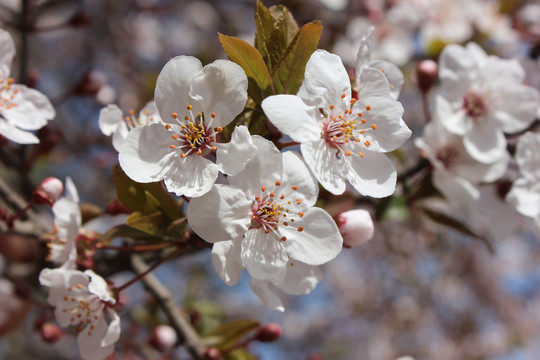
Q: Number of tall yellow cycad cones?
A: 0